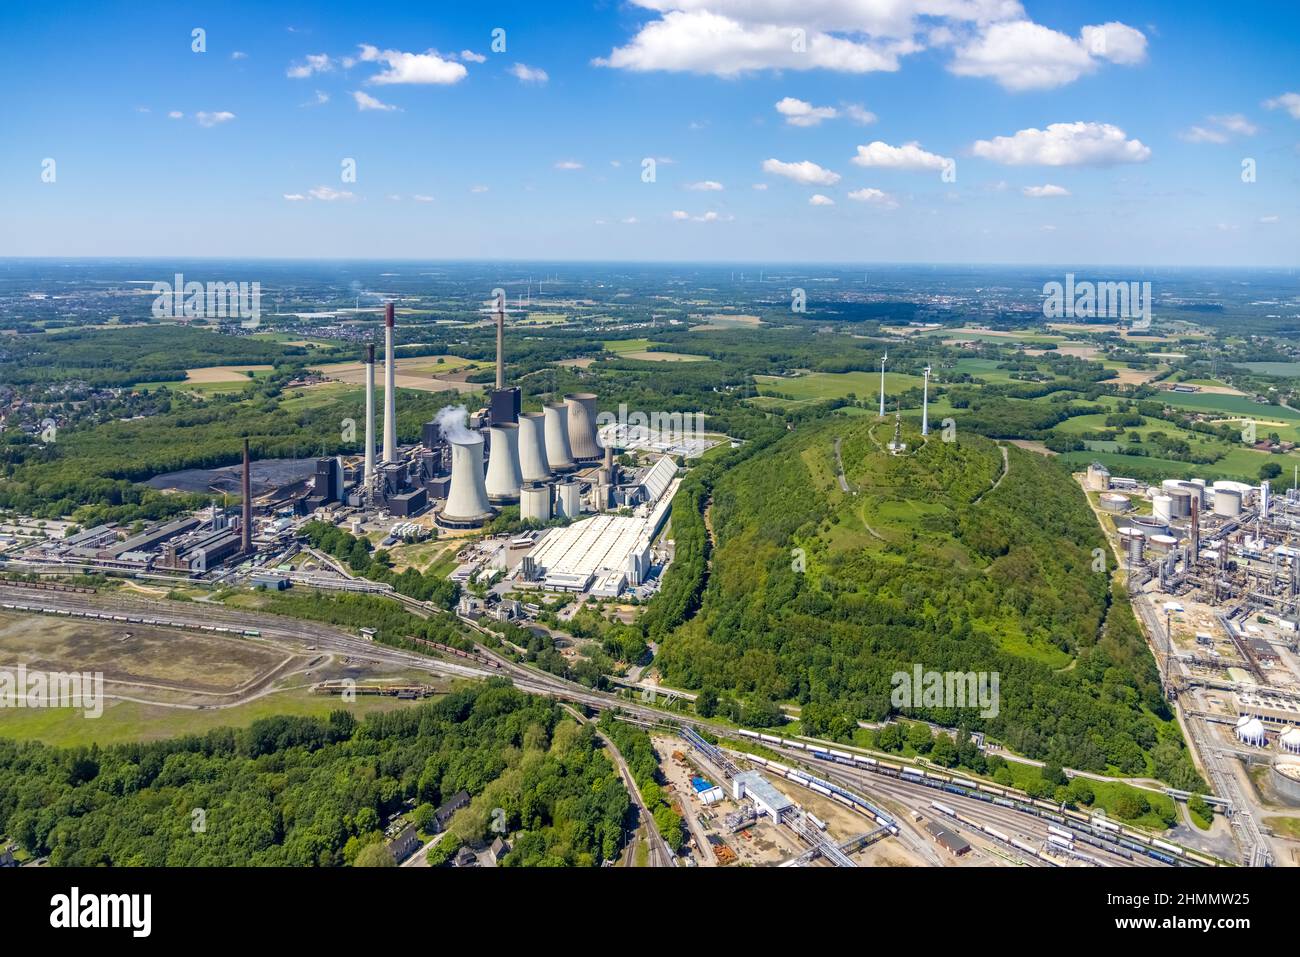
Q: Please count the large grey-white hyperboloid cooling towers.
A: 5